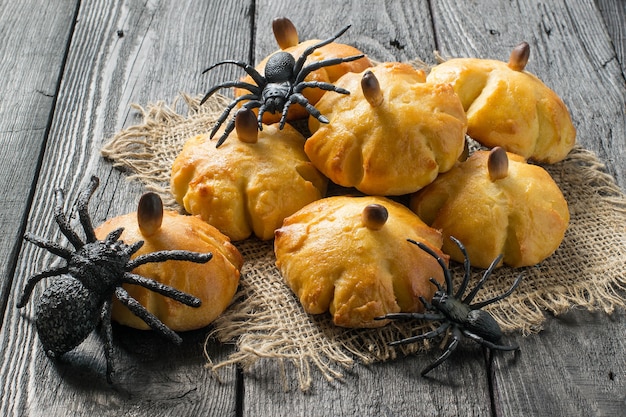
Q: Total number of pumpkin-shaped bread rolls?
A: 7